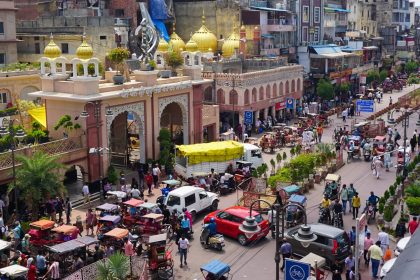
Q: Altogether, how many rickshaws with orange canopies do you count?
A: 3